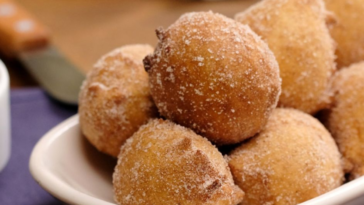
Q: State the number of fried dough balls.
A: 7